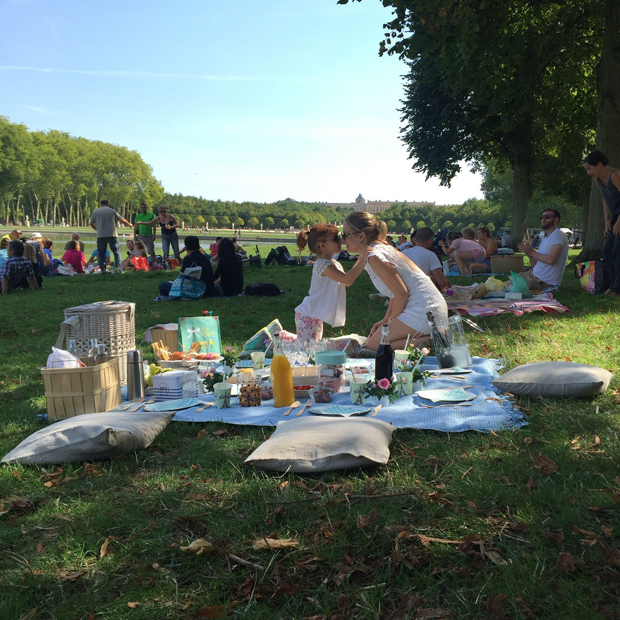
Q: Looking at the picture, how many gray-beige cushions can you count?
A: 3